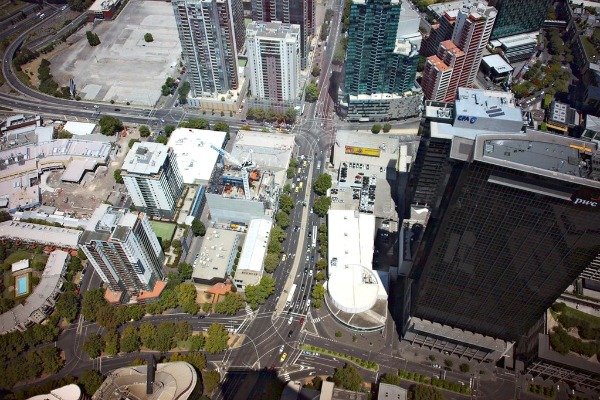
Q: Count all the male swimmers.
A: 0